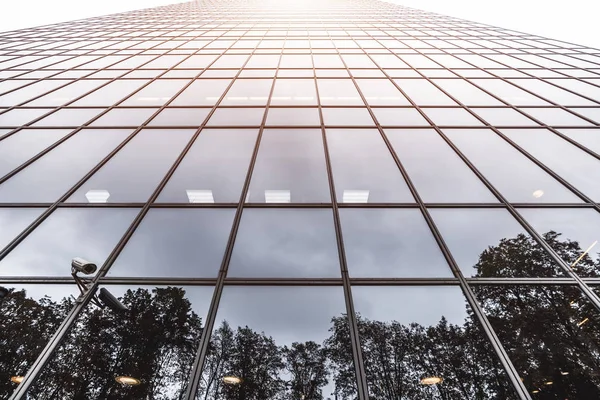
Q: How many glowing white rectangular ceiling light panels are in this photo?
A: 4